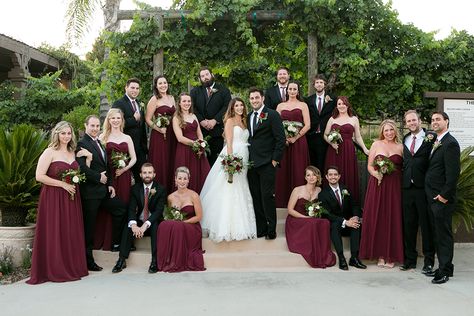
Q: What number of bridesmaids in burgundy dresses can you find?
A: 9